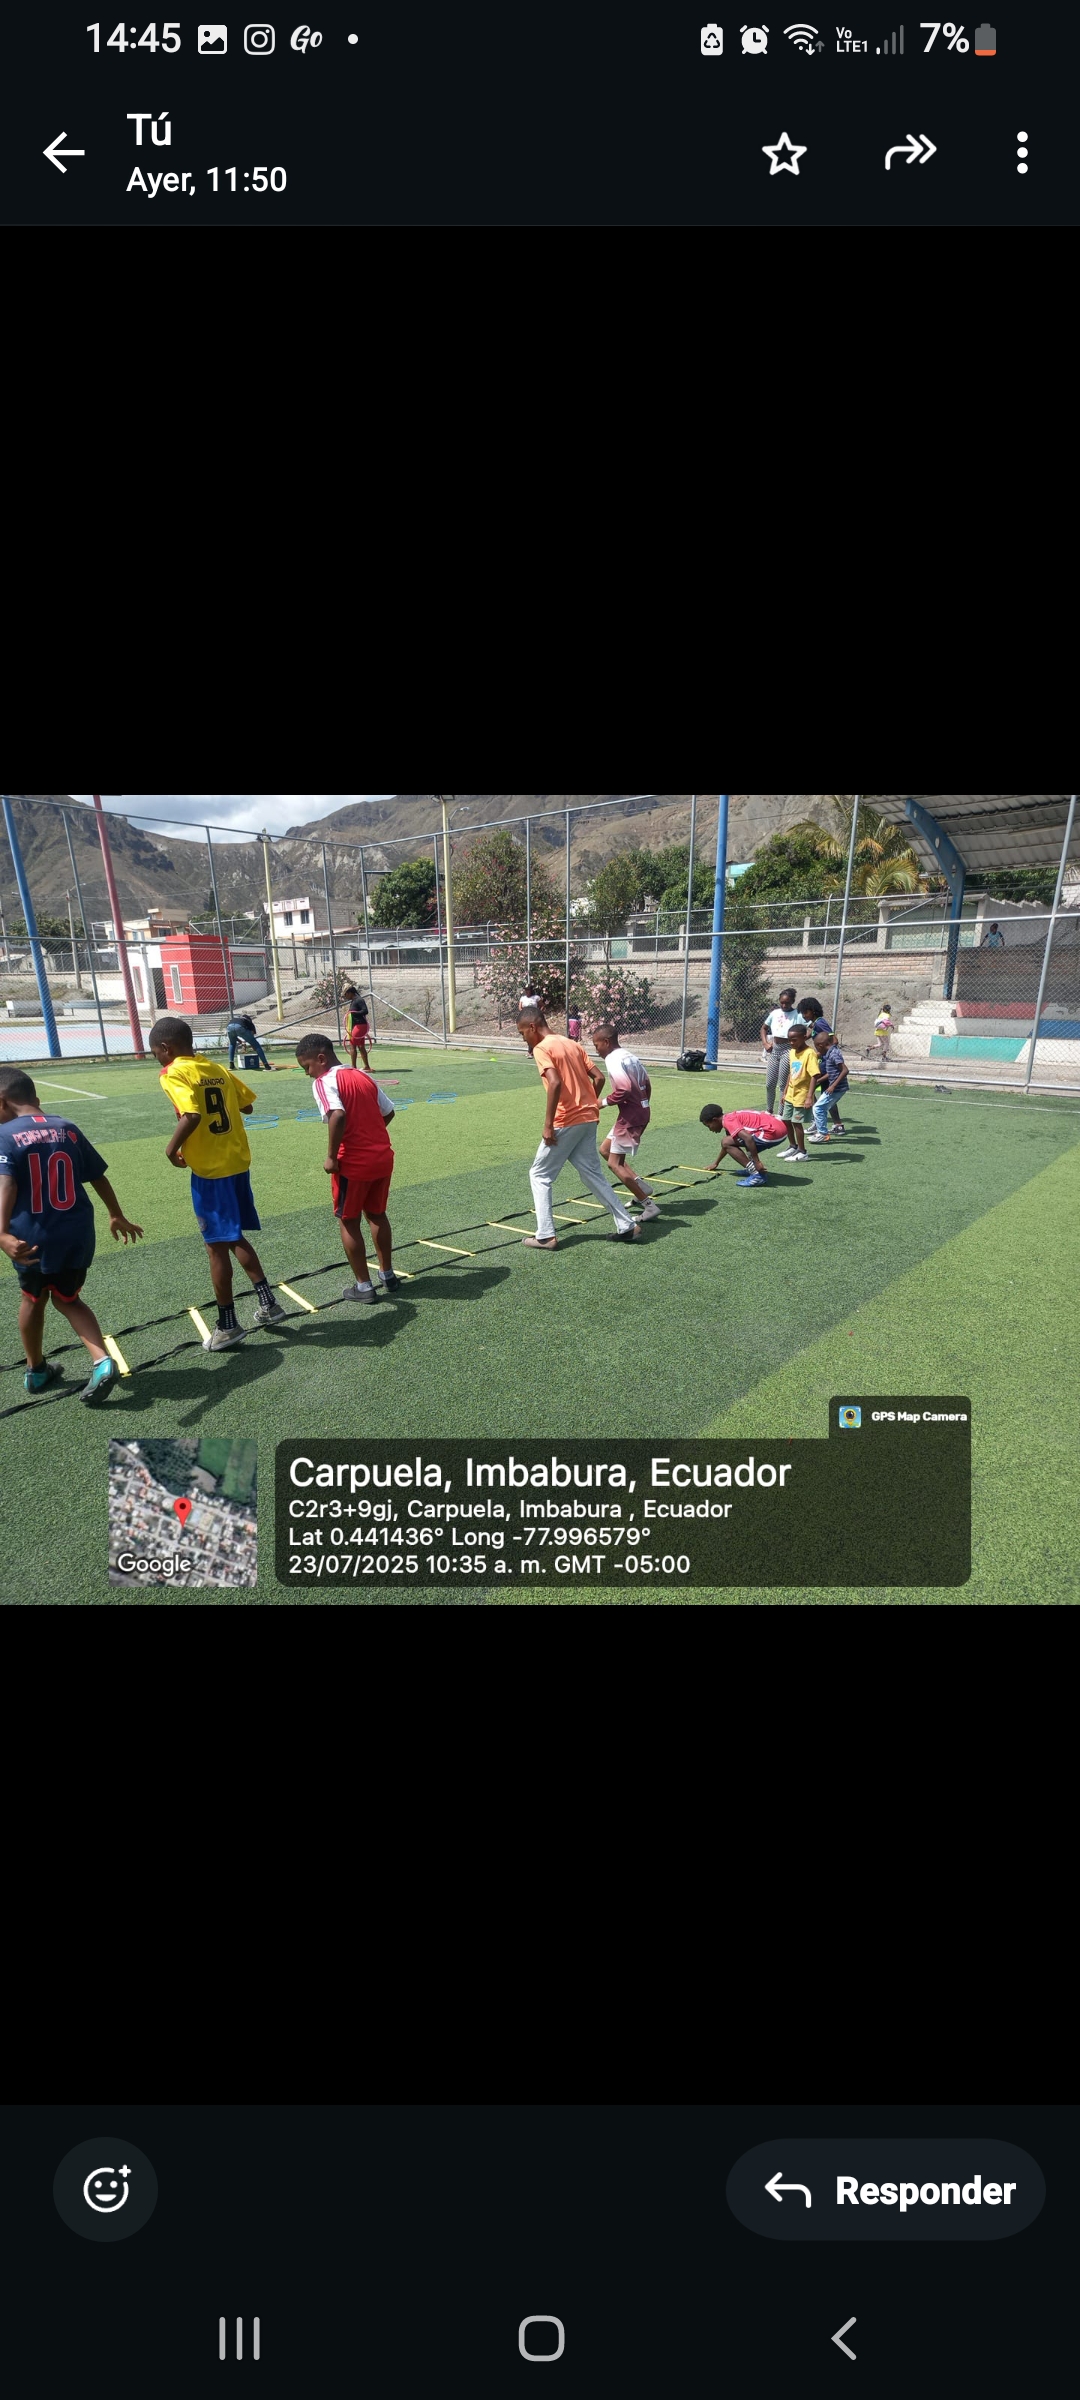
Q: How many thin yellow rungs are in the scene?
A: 11